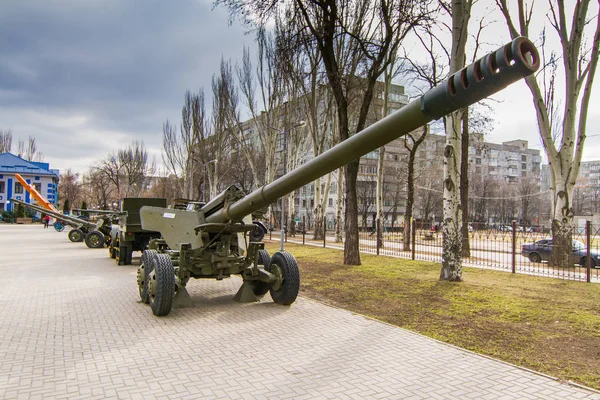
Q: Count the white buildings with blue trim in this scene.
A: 1